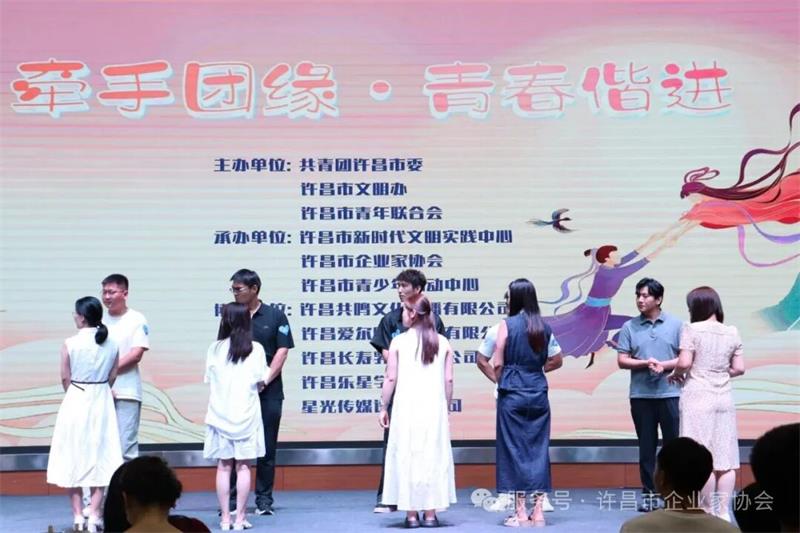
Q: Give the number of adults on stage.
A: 10